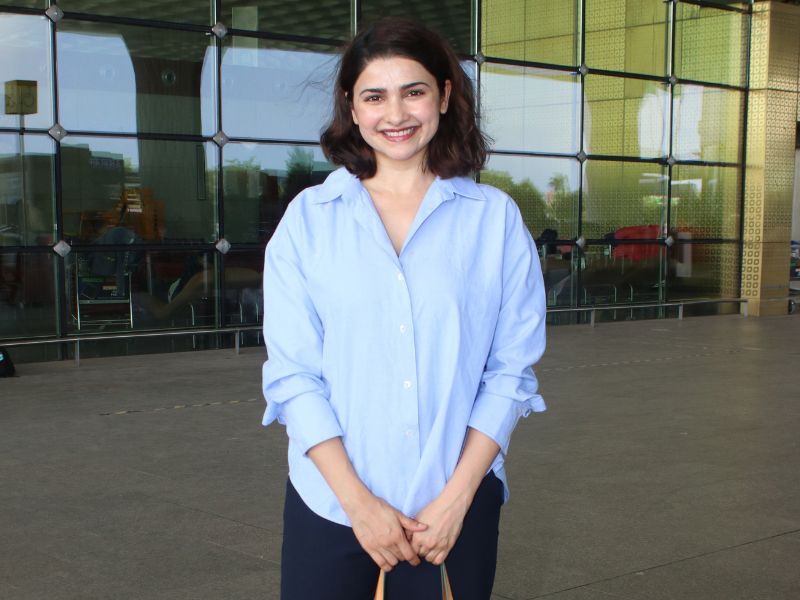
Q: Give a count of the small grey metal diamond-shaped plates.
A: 13